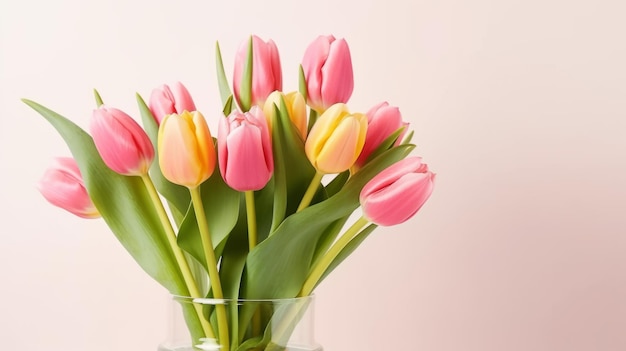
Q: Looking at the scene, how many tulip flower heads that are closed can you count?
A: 11